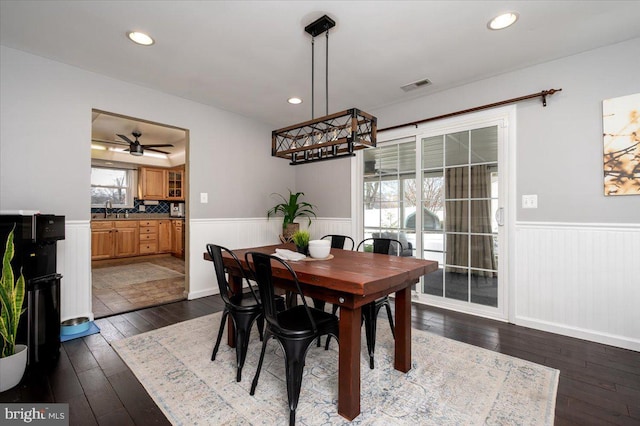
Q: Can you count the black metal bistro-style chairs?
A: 4